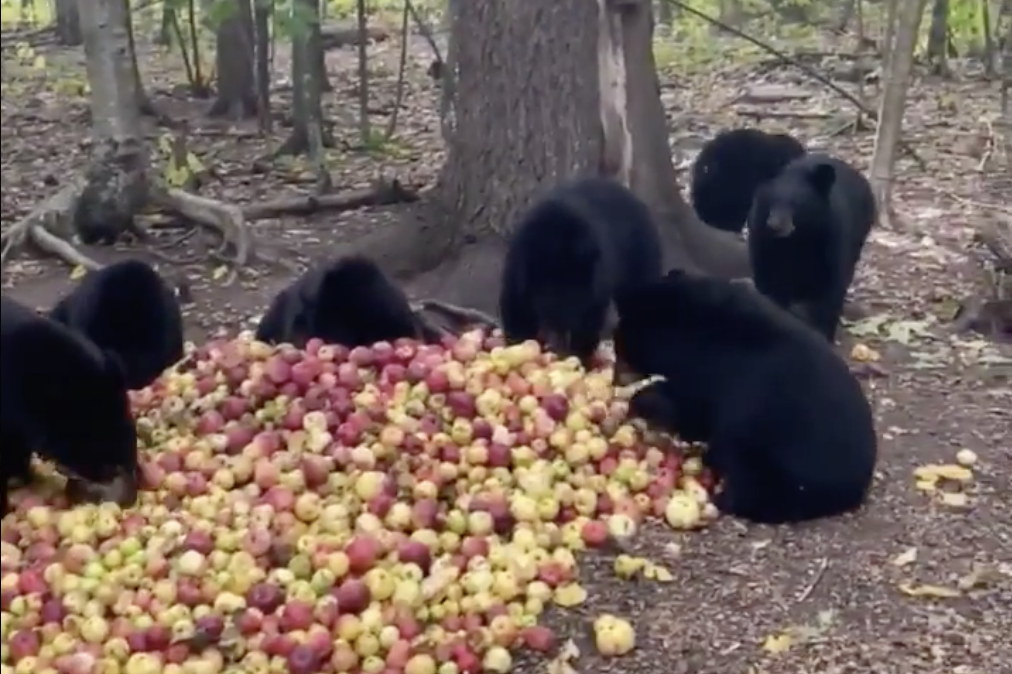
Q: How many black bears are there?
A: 7